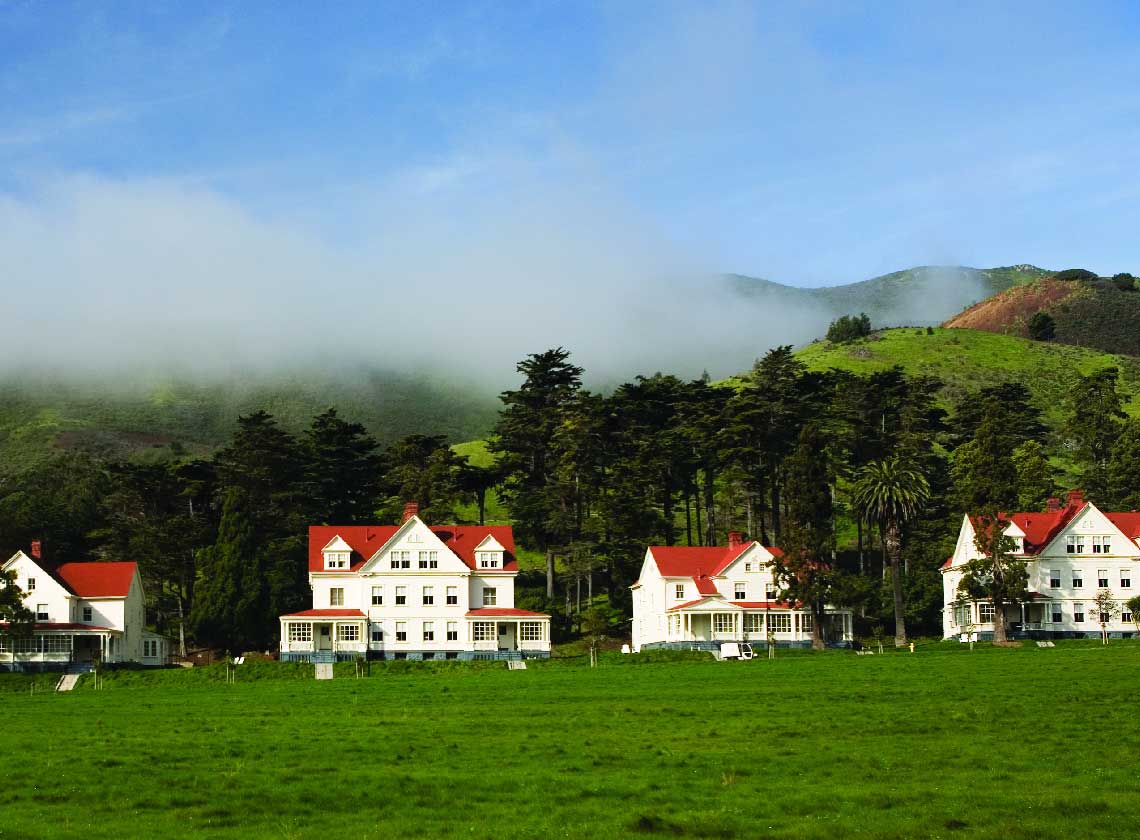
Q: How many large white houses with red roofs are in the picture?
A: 4